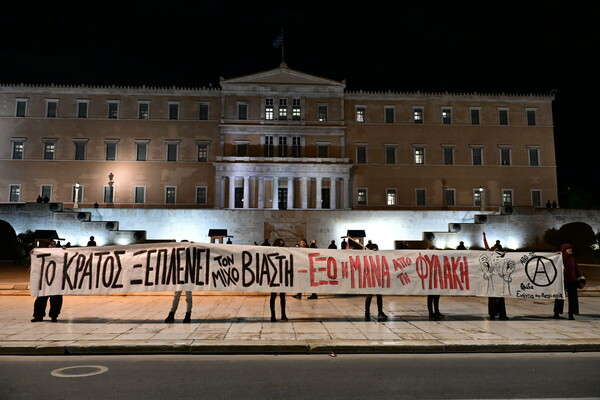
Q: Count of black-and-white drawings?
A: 2